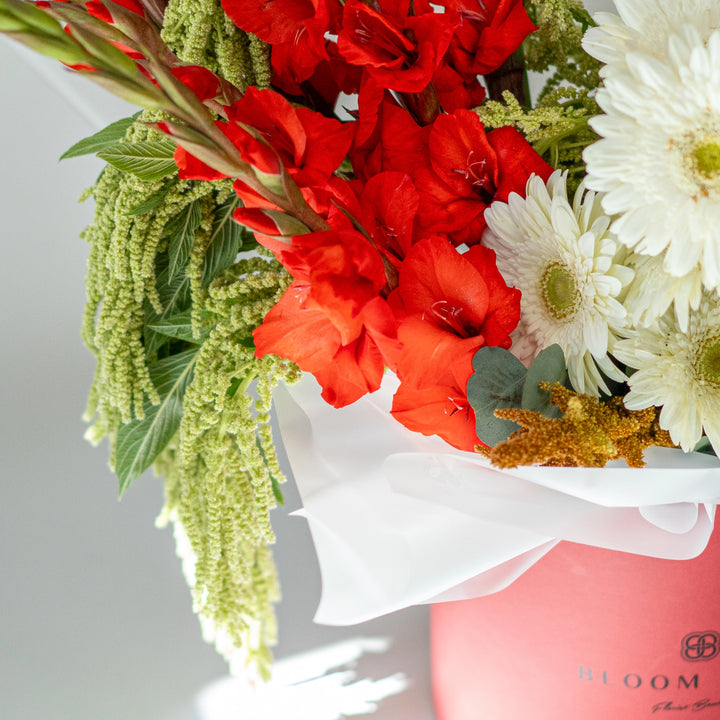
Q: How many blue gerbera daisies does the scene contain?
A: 0